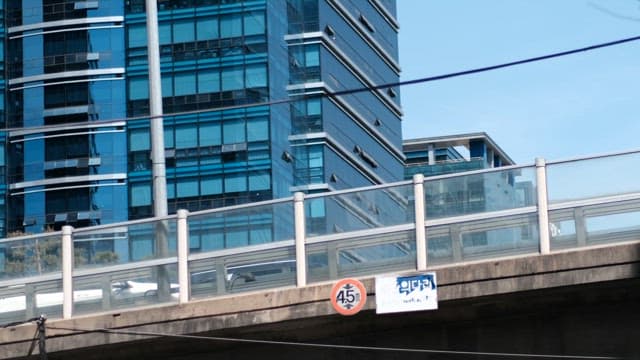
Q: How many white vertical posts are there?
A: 5